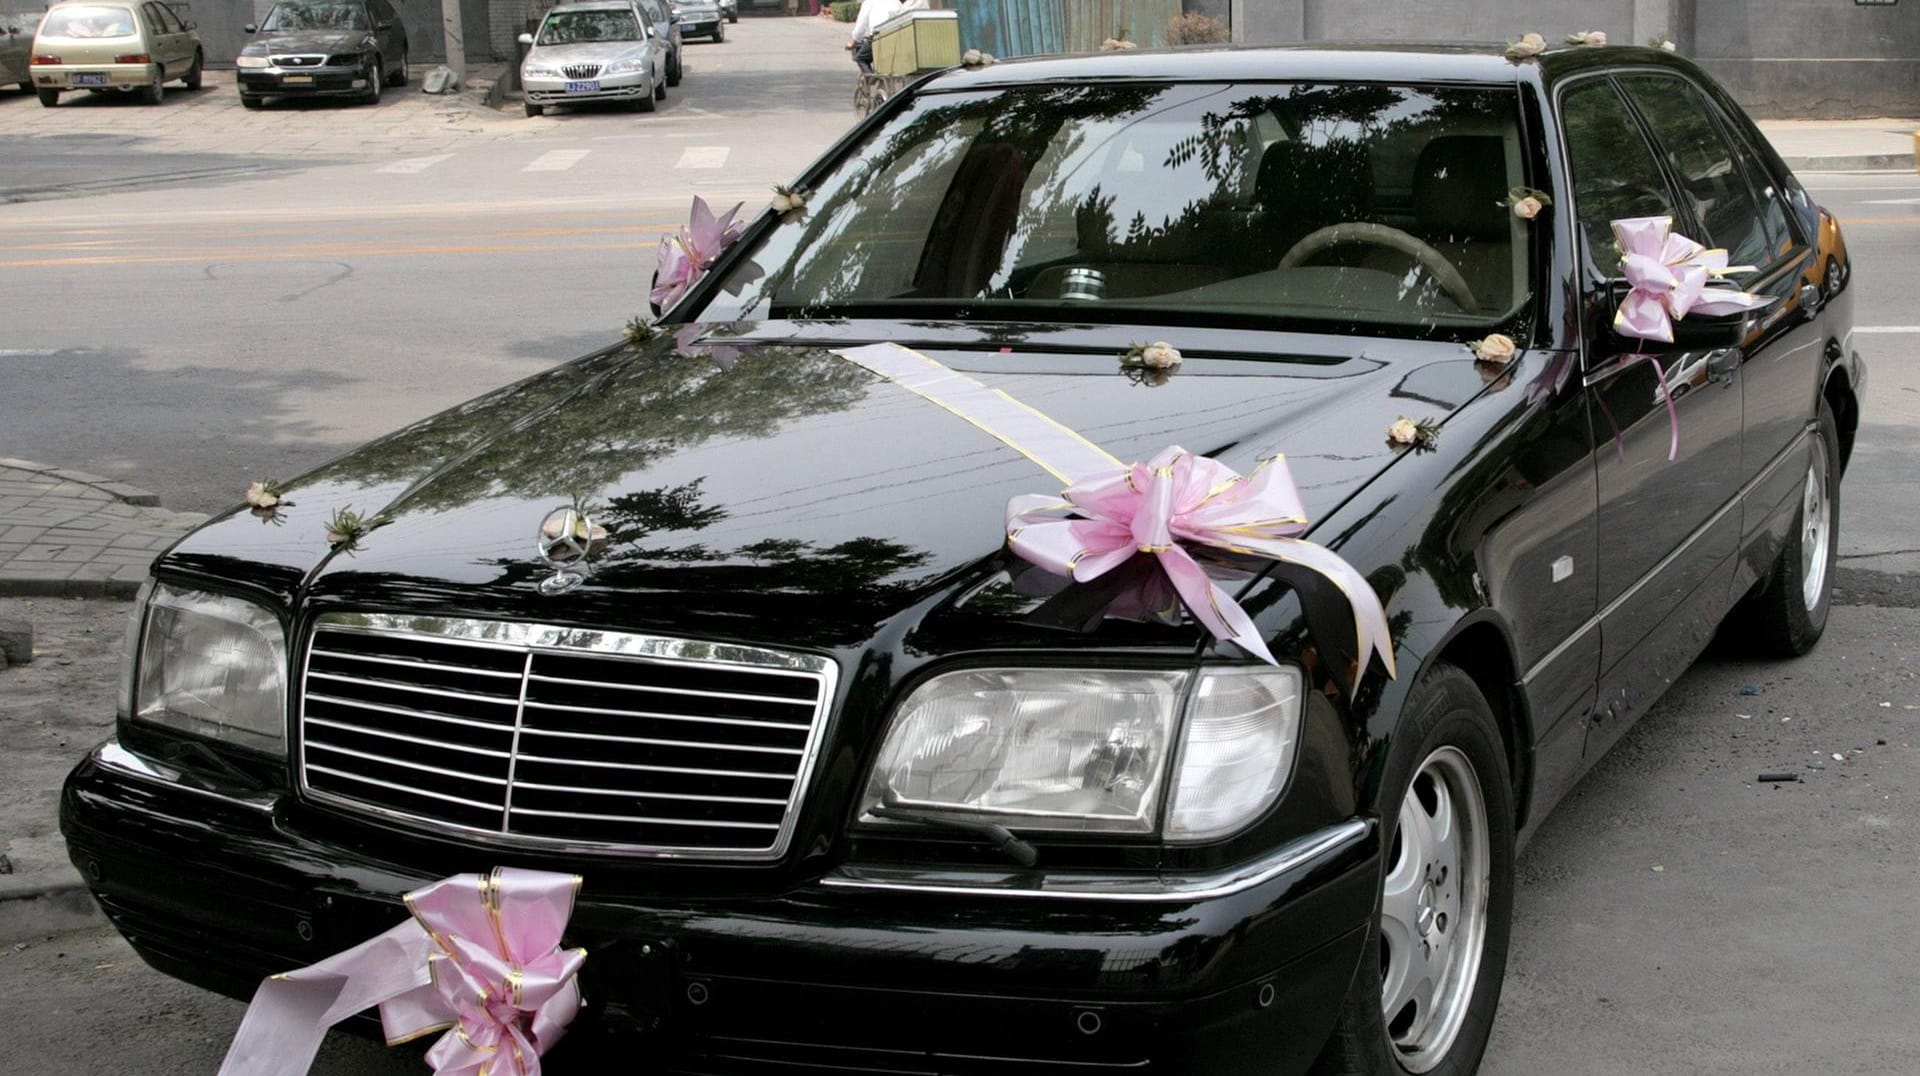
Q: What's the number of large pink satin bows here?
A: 4